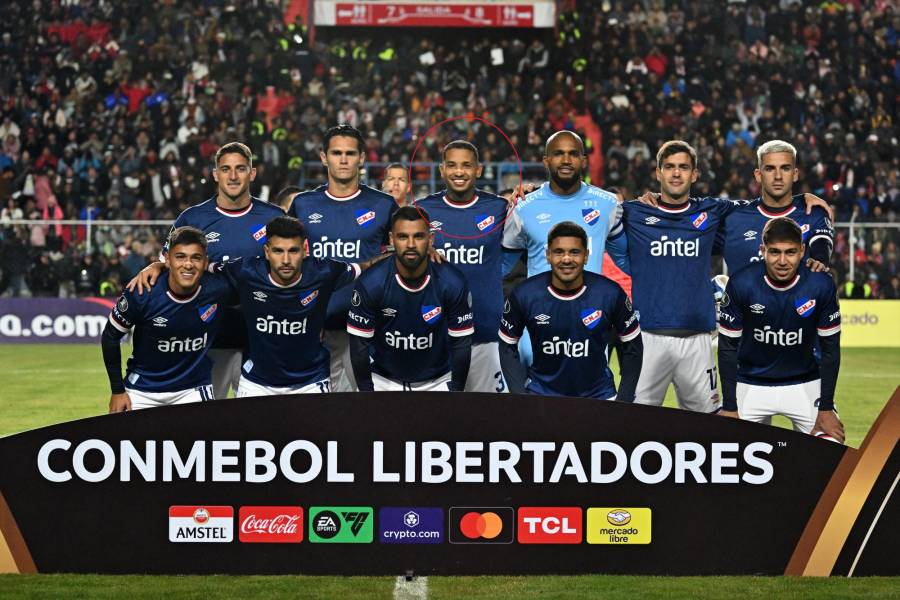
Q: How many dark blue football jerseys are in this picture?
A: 10